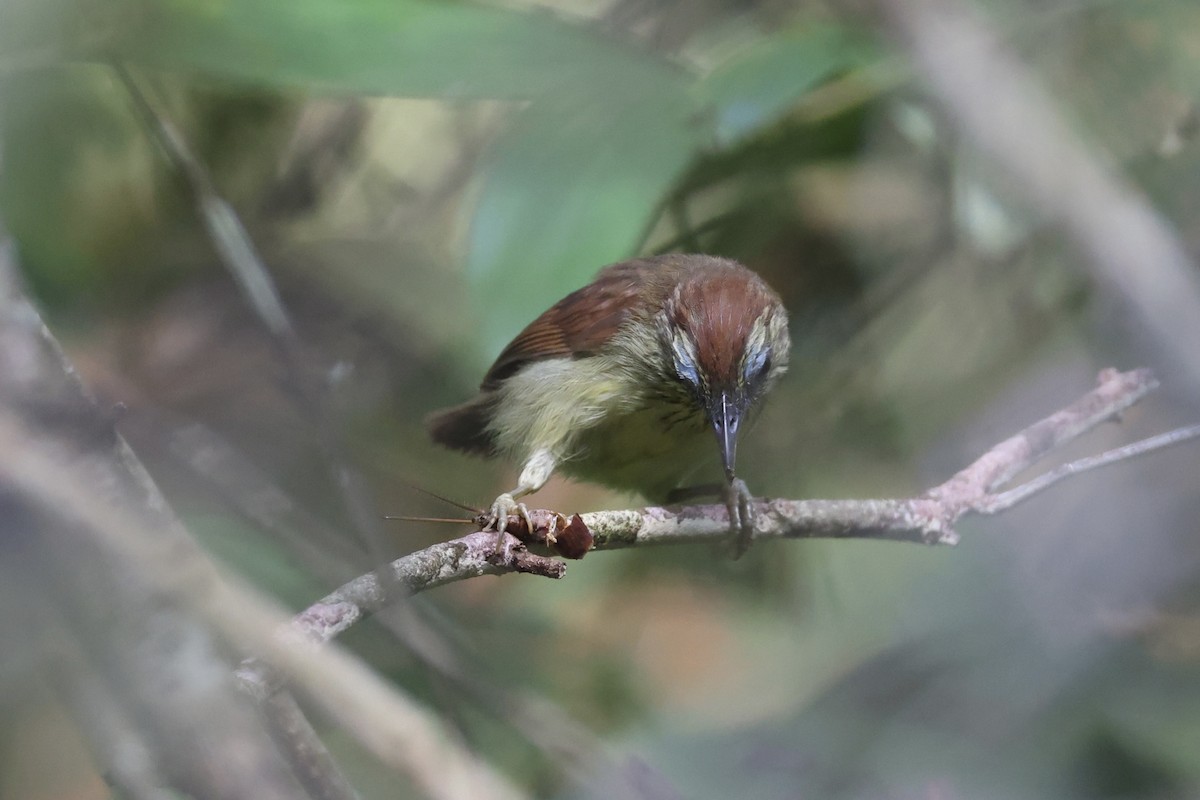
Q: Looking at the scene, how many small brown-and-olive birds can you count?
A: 1